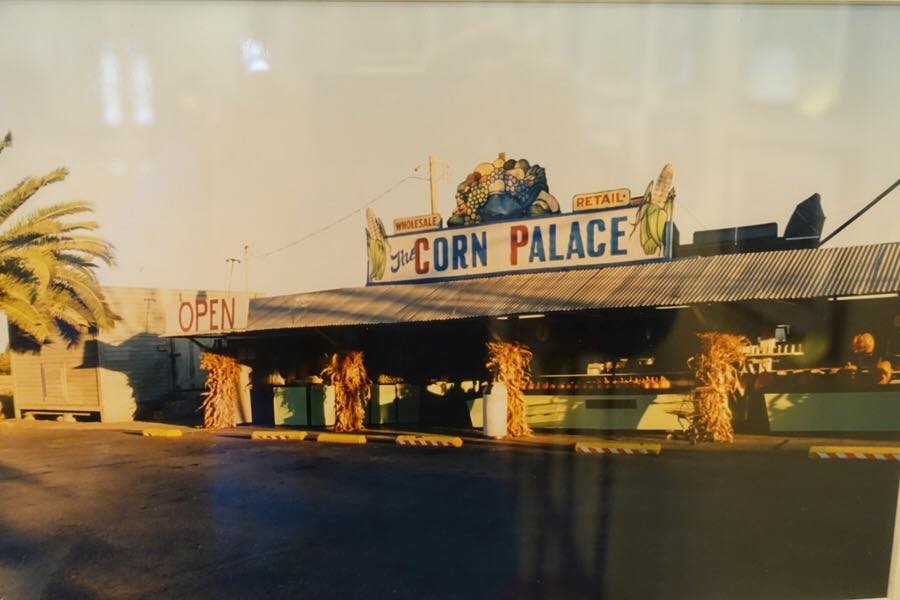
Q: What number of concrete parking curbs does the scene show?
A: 6